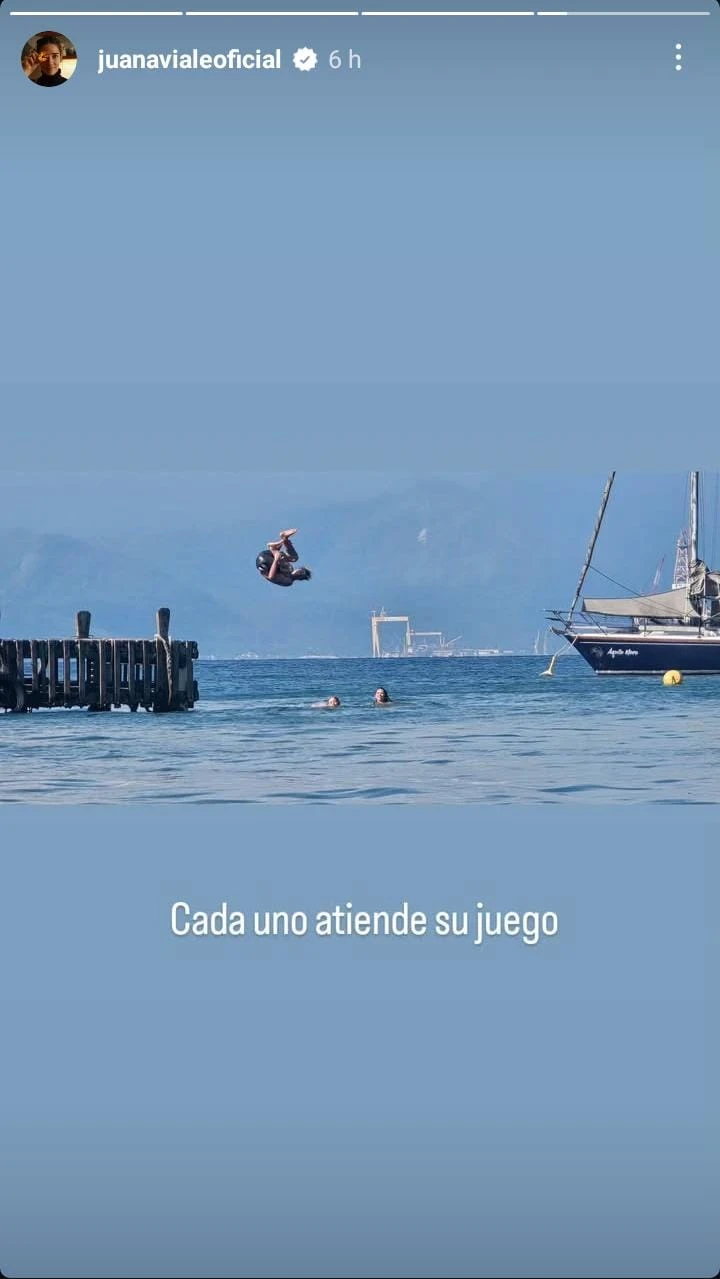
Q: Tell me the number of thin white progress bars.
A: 4